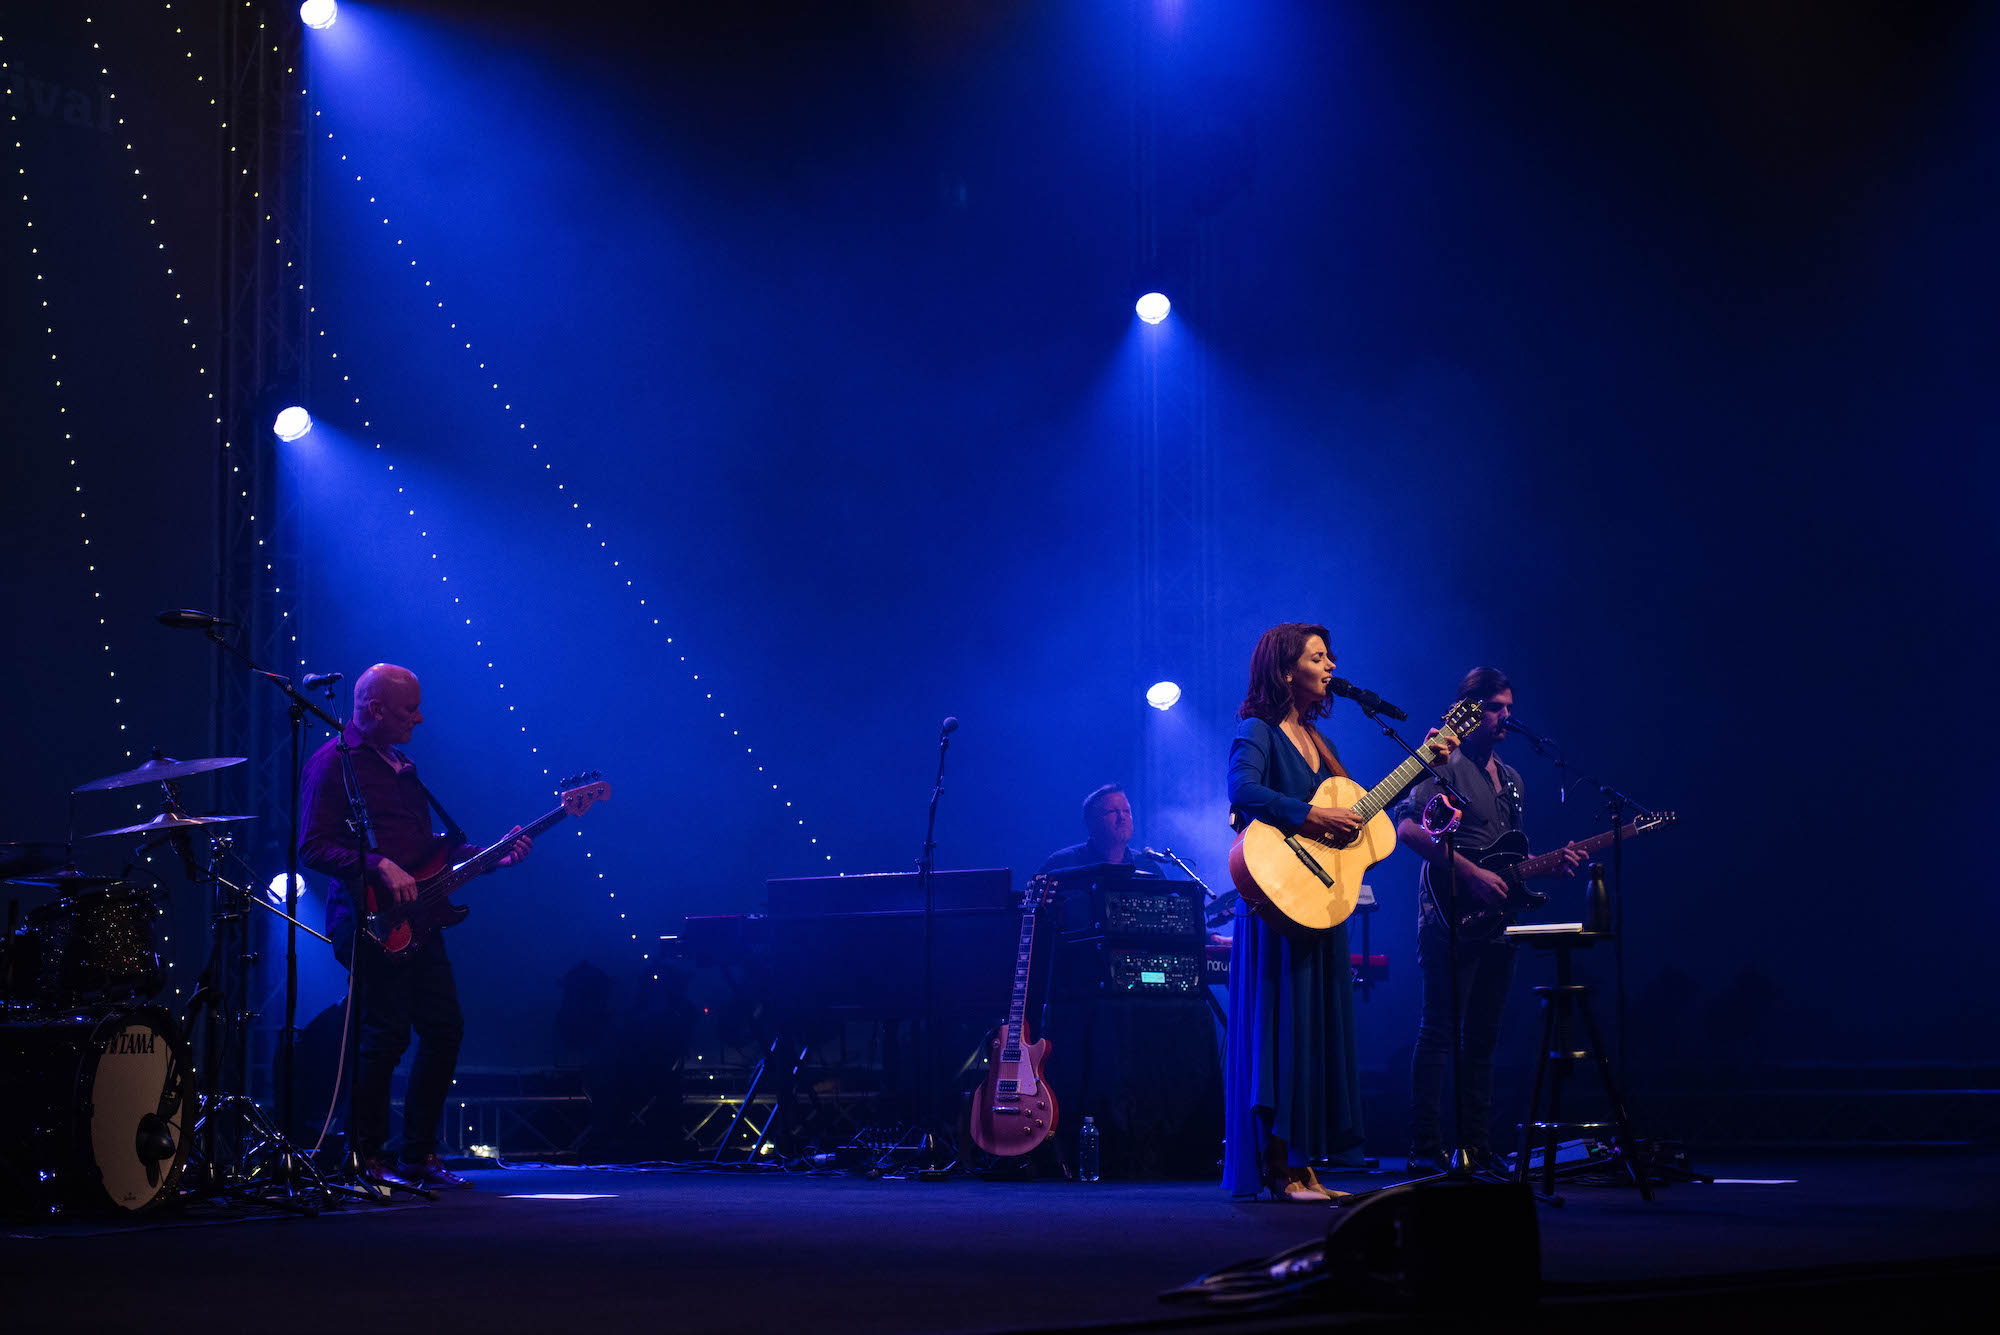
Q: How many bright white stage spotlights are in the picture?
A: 5